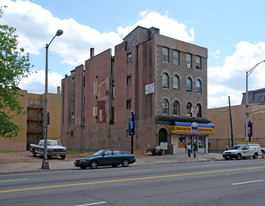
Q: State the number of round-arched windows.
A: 8